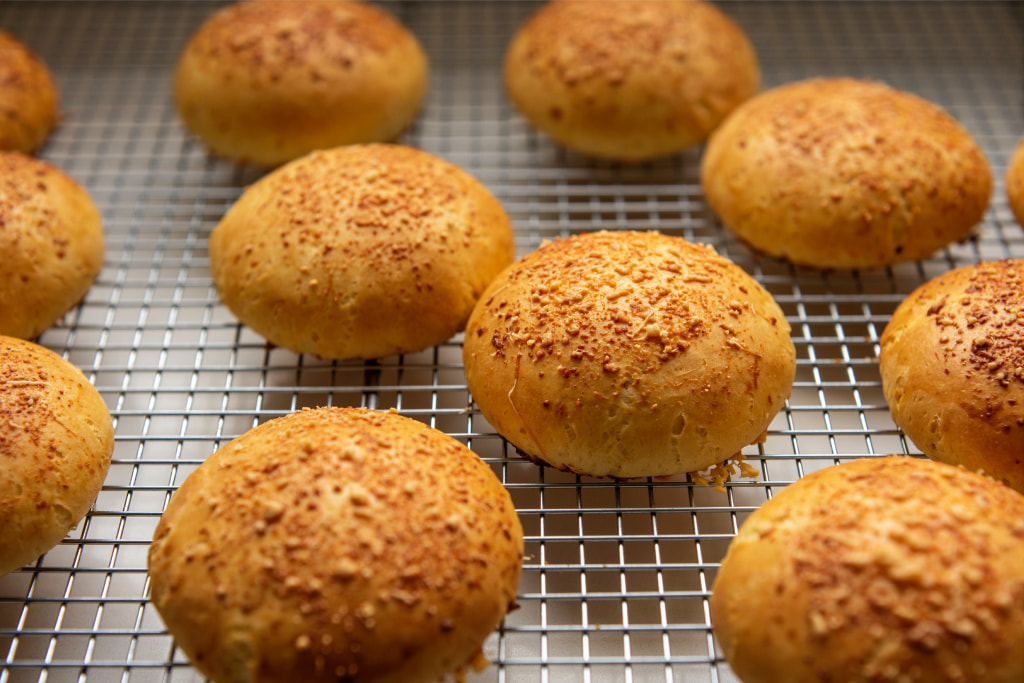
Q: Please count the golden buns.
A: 12